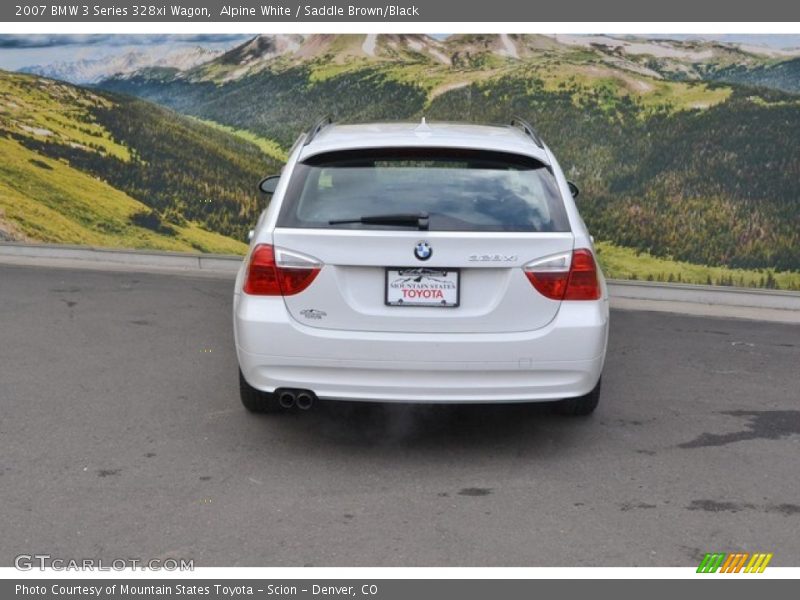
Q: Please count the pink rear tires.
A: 0